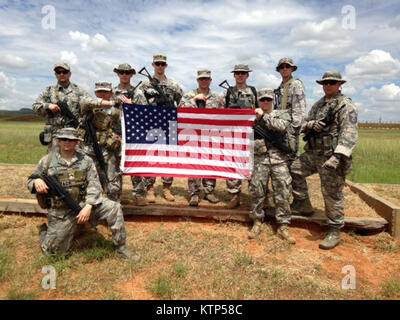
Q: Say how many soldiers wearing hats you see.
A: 10